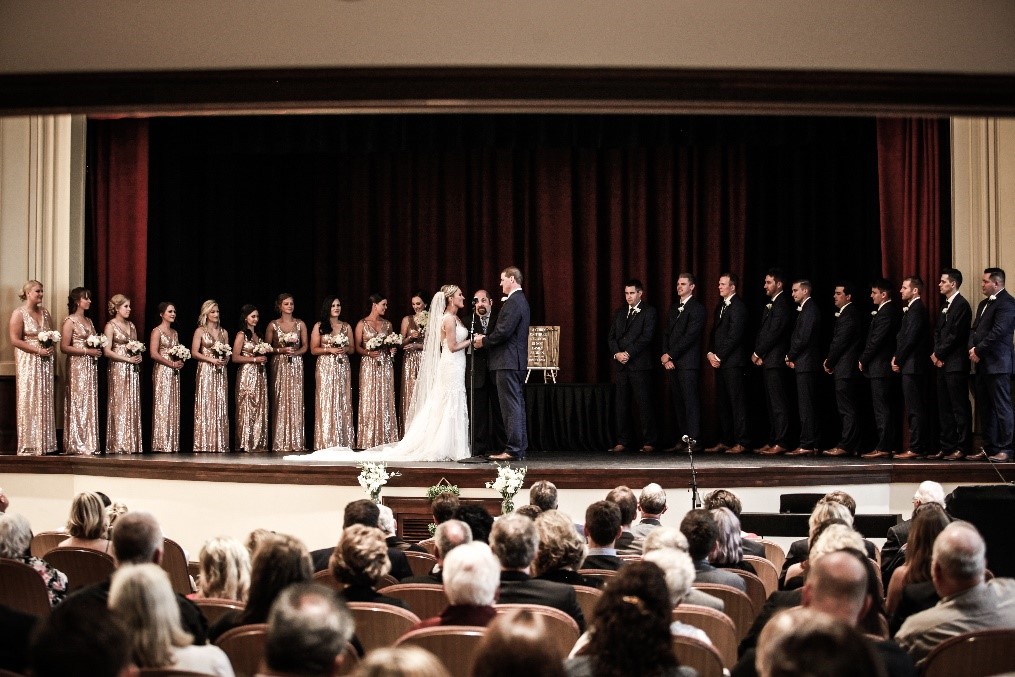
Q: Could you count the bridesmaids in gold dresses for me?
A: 10